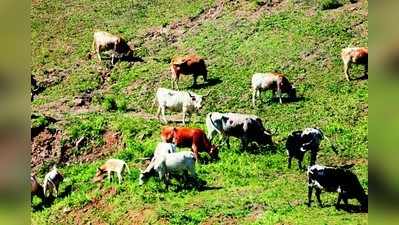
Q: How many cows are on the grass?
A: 14